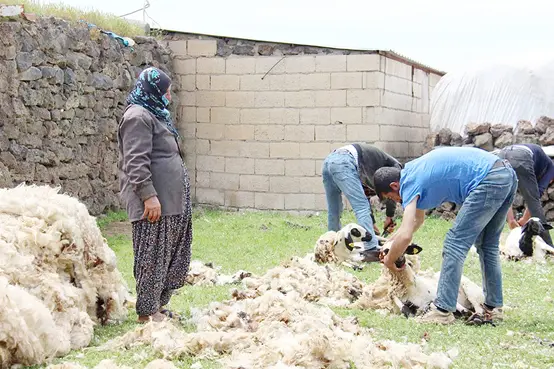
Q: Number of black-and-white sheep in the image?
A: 3